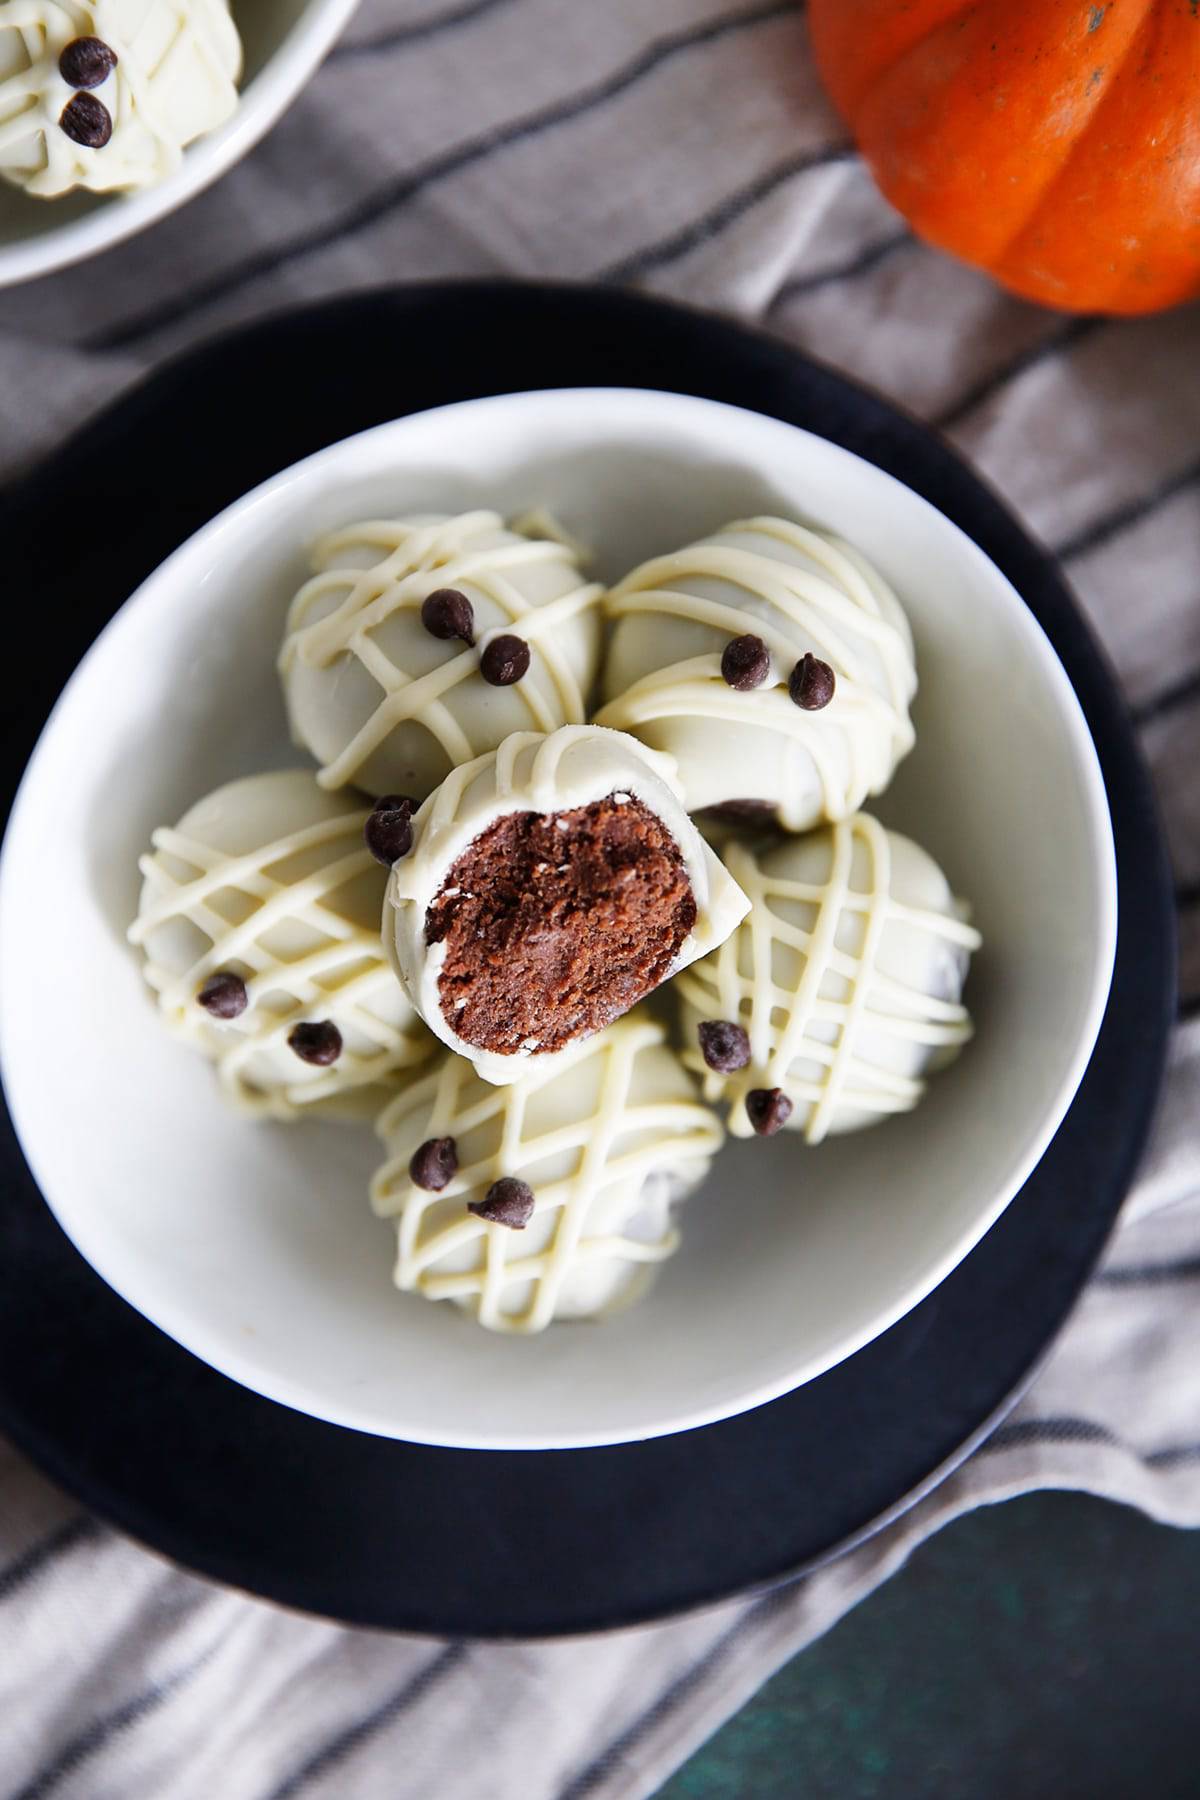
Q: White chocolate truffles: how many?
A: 7